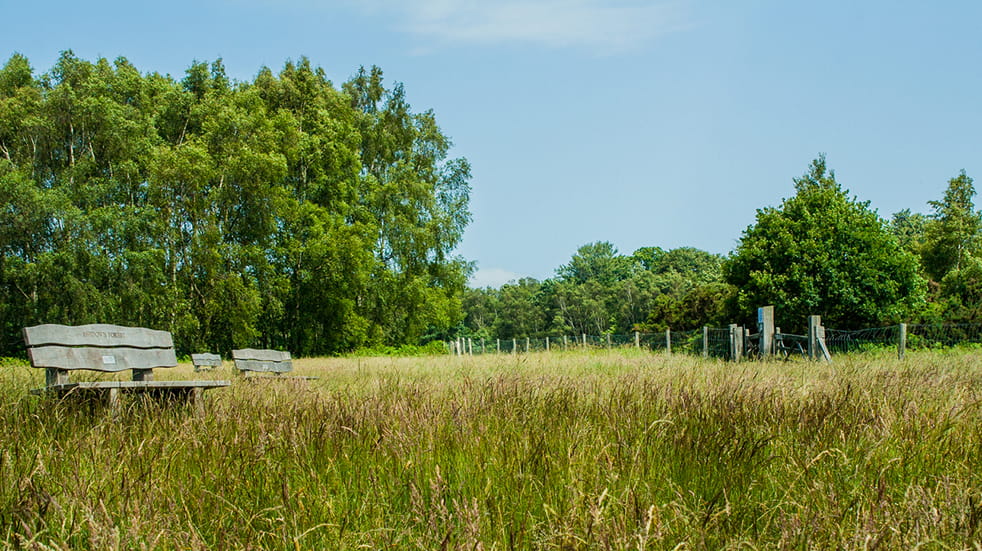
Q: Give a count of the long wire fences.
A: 1